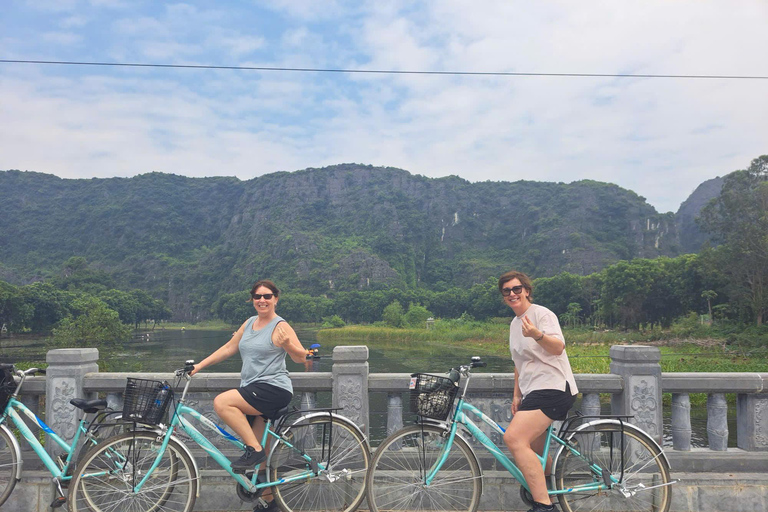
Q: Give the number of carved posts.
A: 3